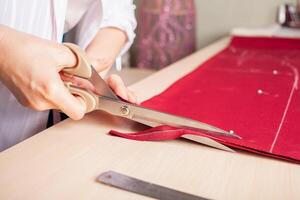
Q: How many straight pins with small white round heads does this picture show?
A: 3